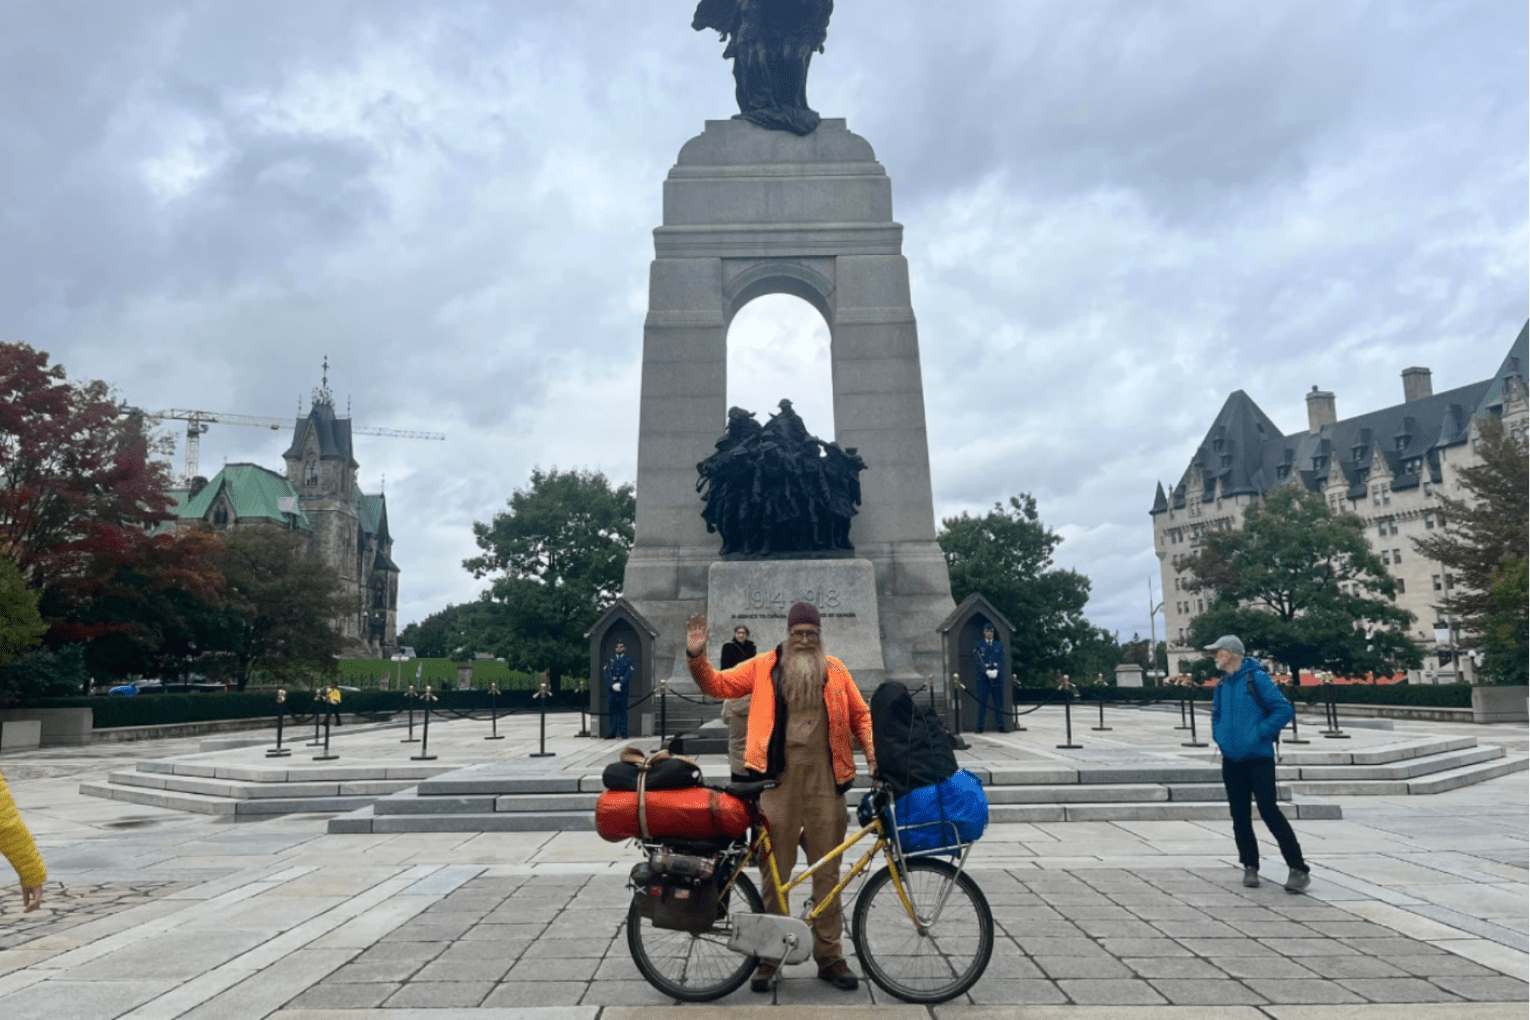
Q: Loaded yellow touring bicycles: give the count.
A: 1